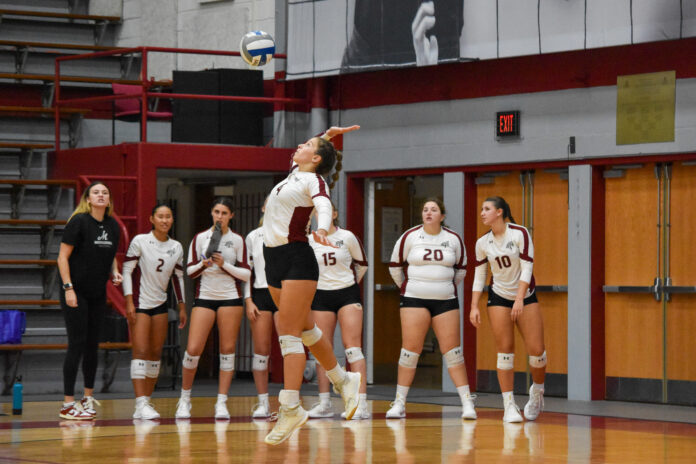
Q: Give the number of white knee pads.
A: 12